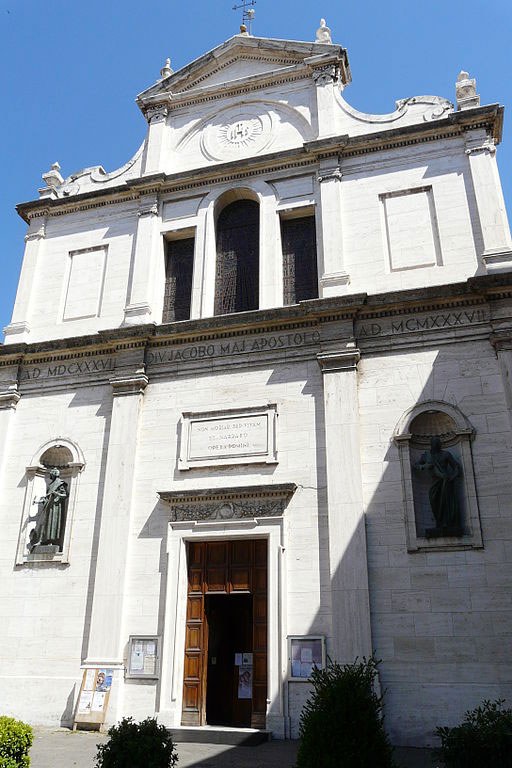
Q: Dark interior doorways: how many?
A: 1